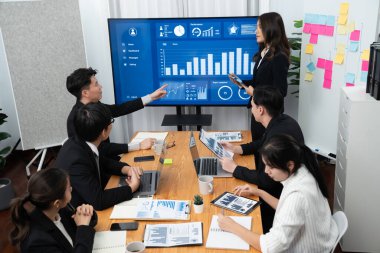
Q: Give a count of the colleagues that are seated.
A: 5